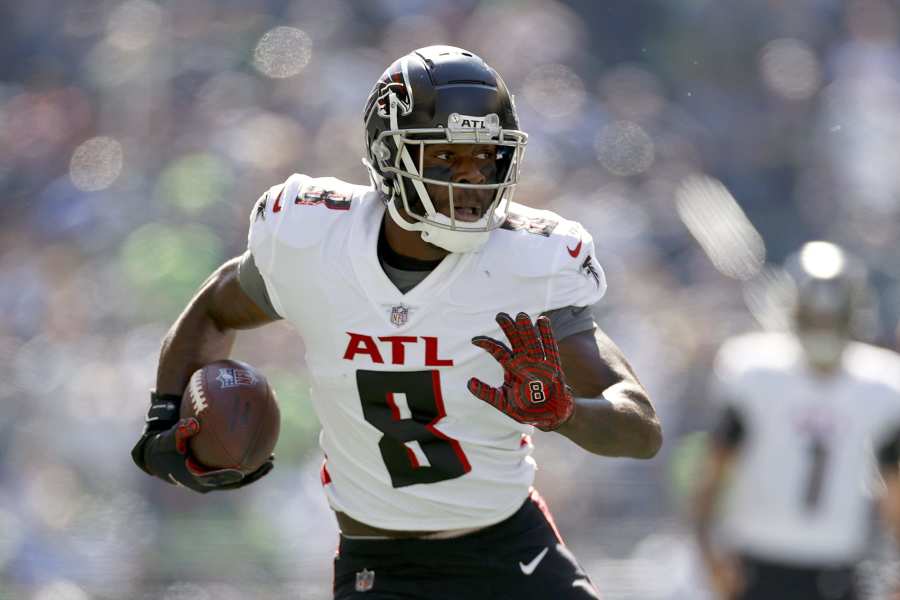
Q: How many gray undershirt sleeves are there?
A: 2